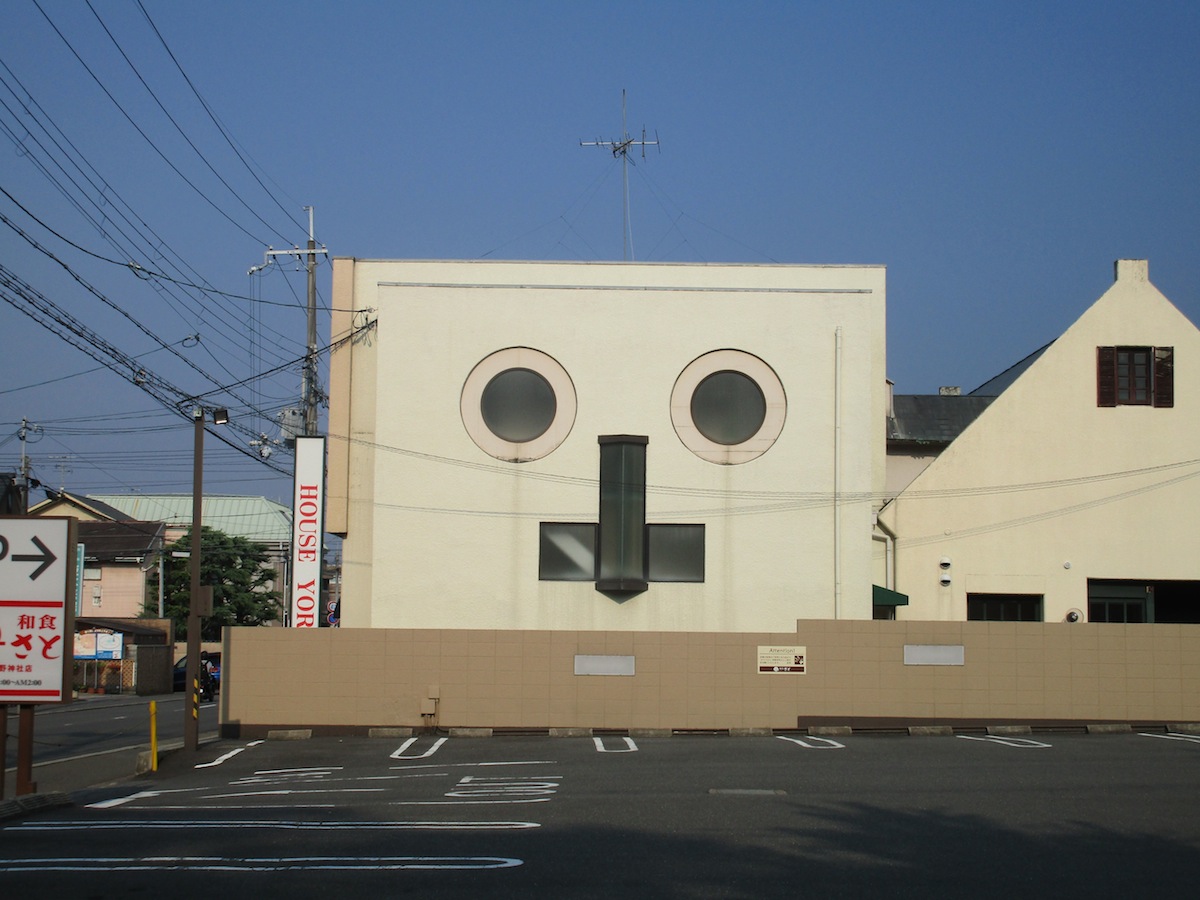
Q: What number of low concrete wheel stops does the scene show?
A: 11